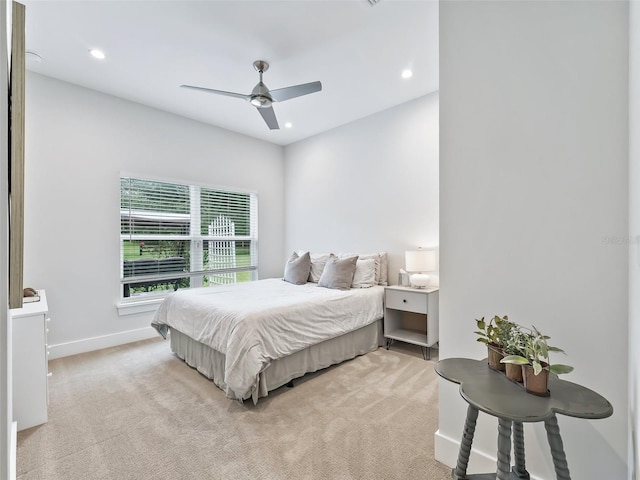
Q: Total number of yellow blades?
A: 0